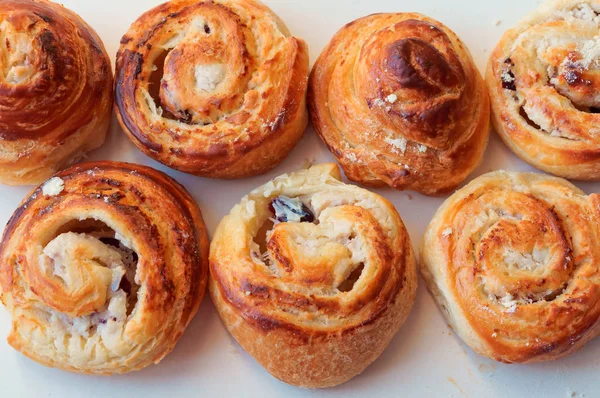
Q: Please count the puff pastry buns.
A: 7